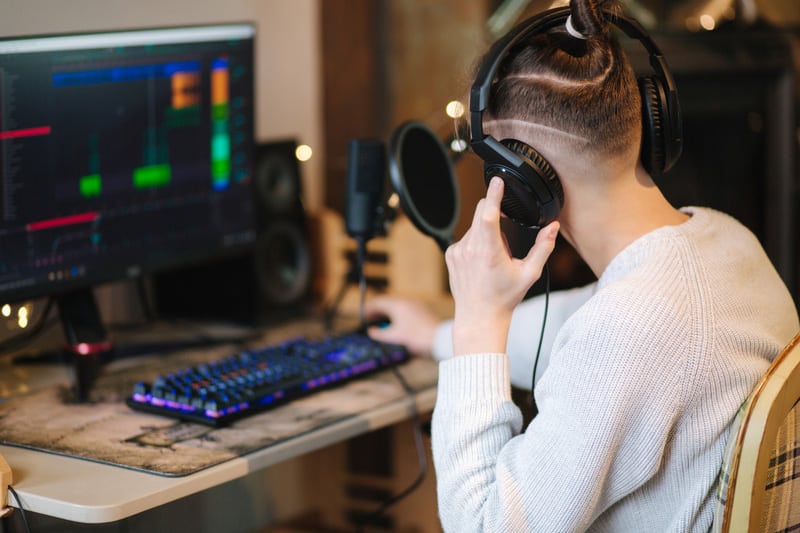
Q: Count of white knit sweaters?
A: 1